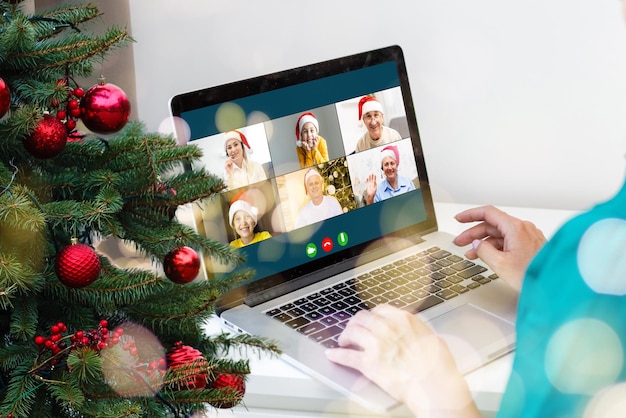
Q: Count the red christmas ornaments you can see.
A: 7